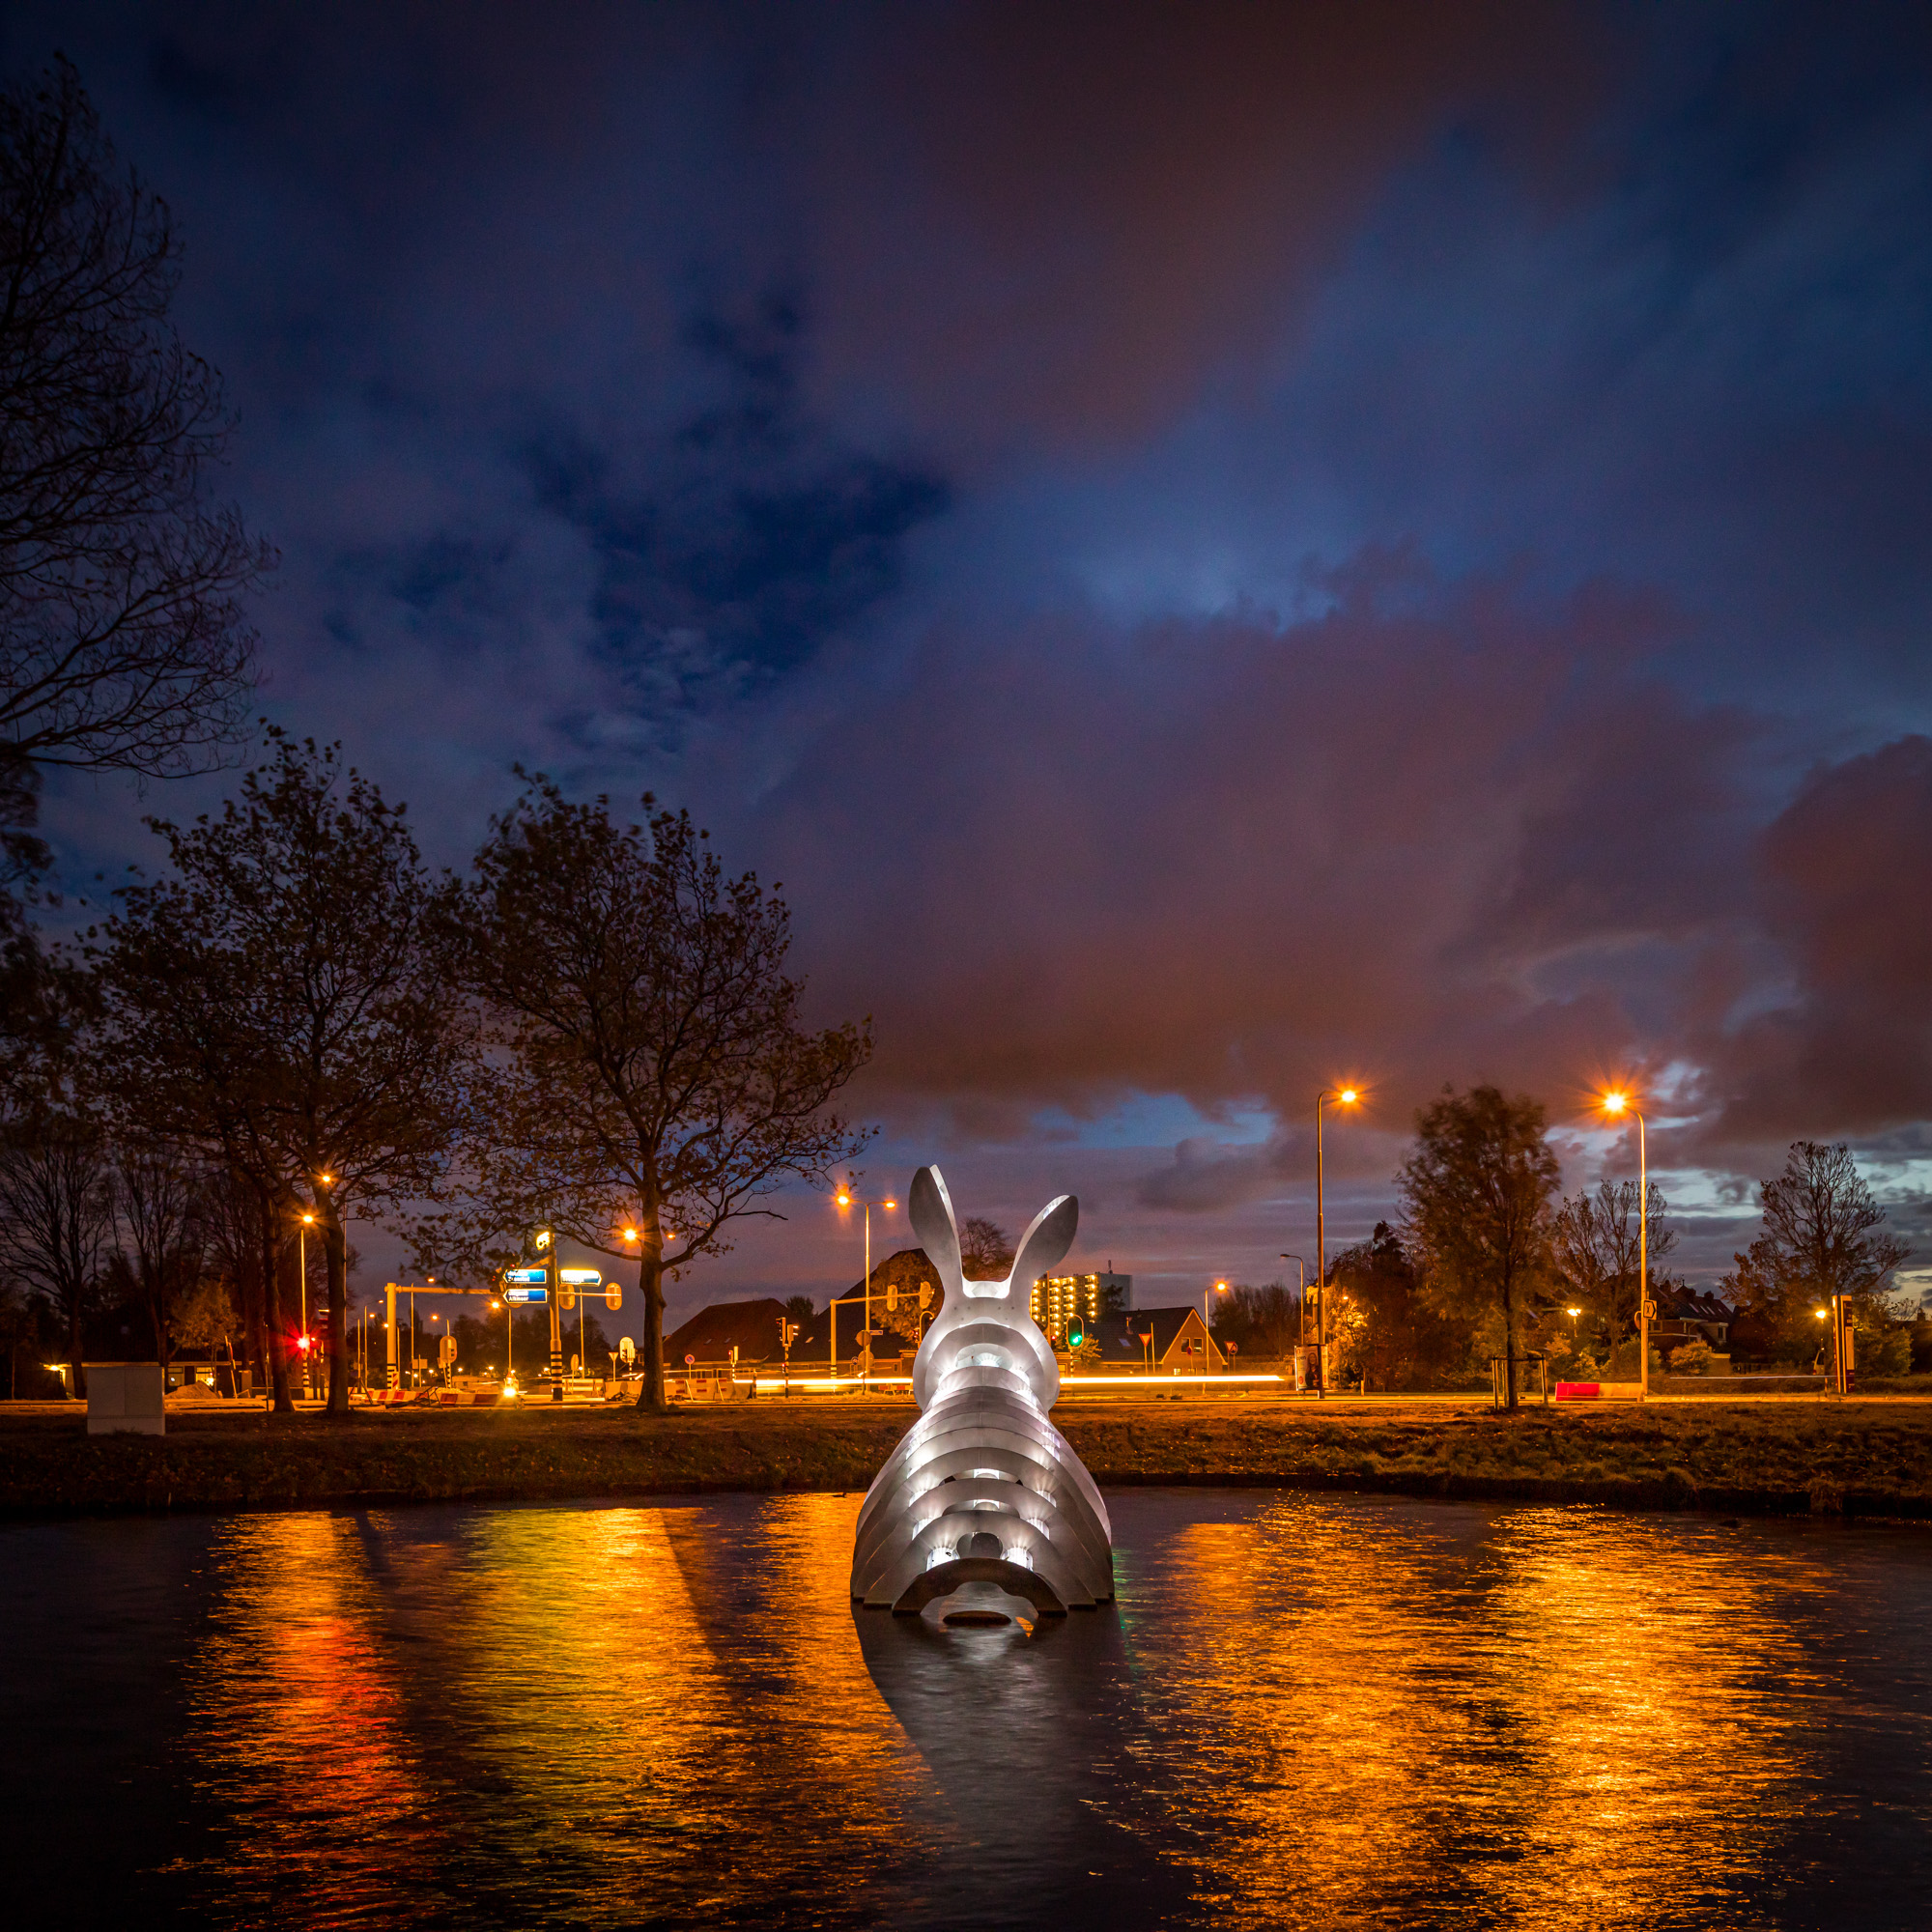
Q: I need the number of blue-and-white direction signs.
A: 3